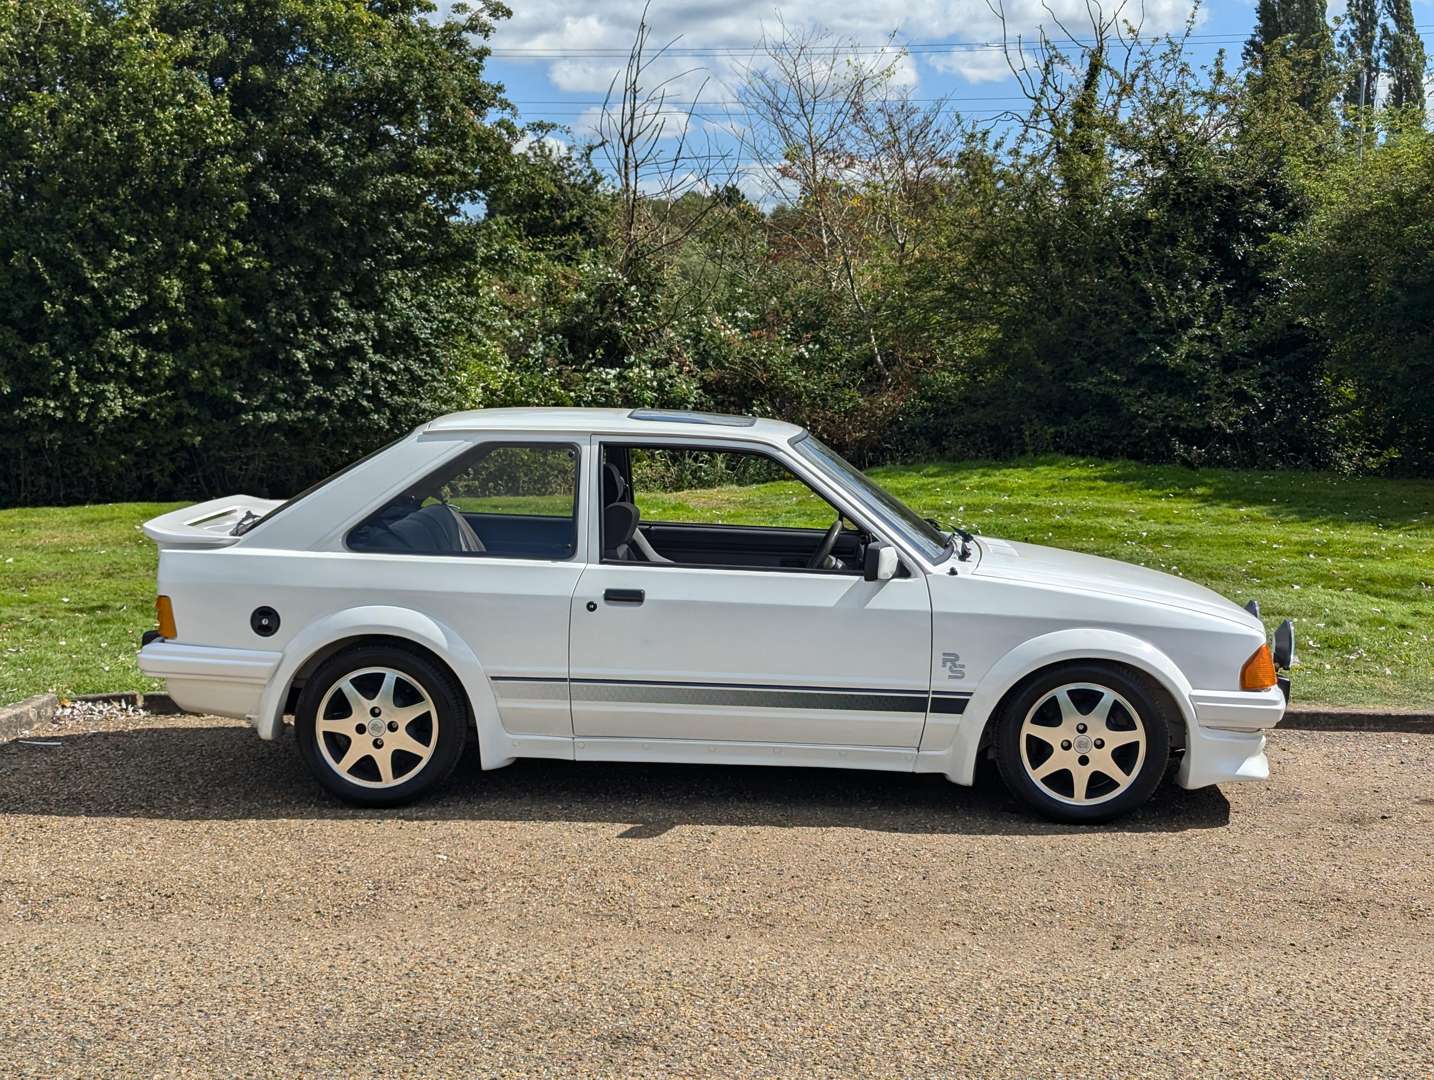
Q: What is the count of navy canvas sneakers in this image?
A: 0